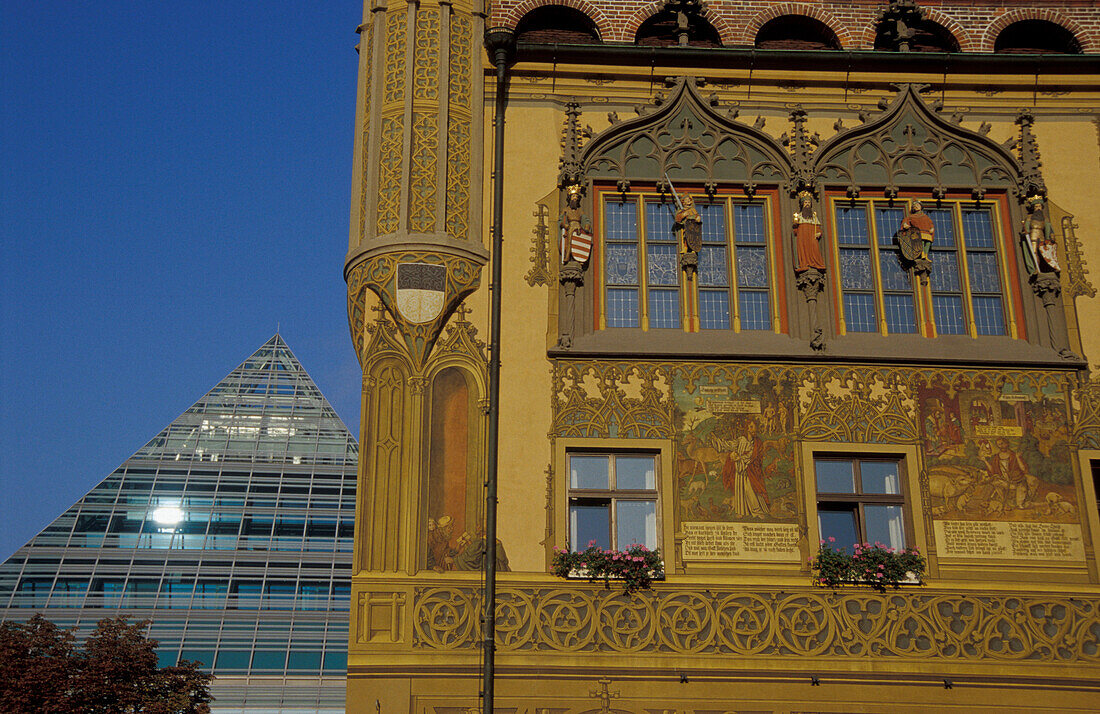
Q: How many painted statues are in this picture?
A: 5